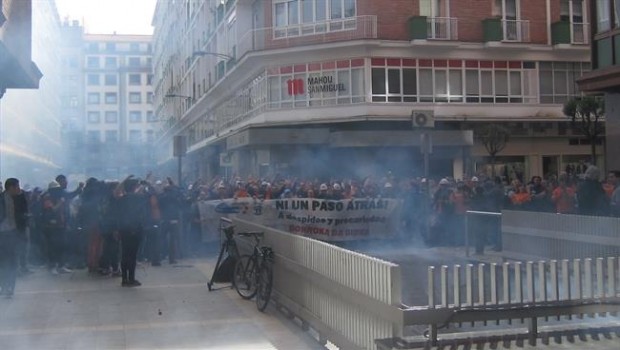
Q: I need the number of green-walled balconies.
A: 3